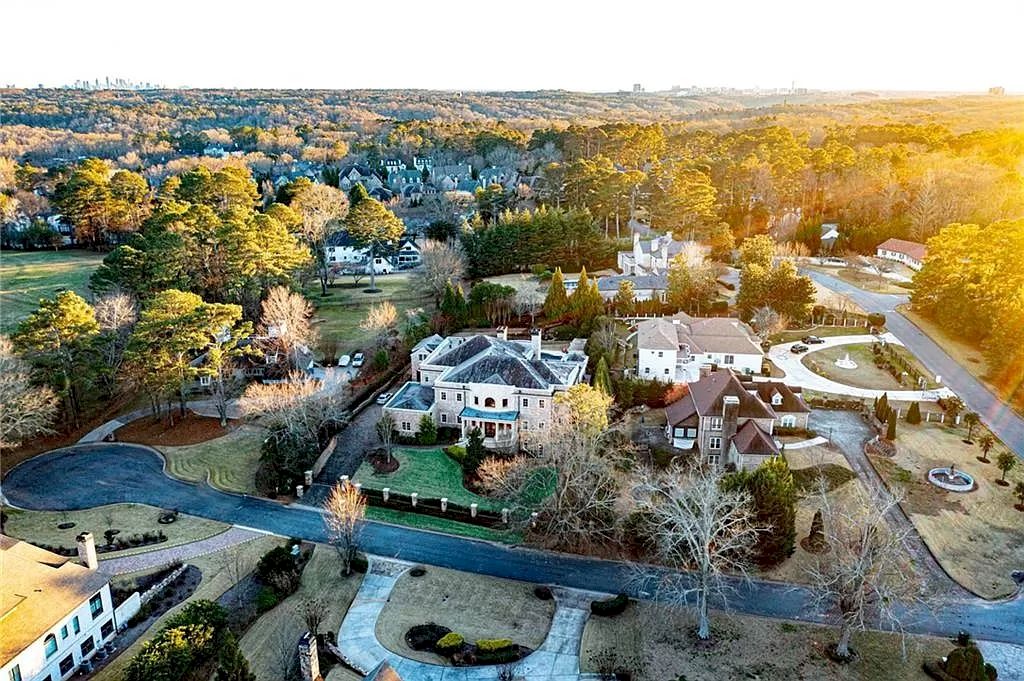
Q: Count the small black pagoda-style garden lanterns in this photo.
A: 0